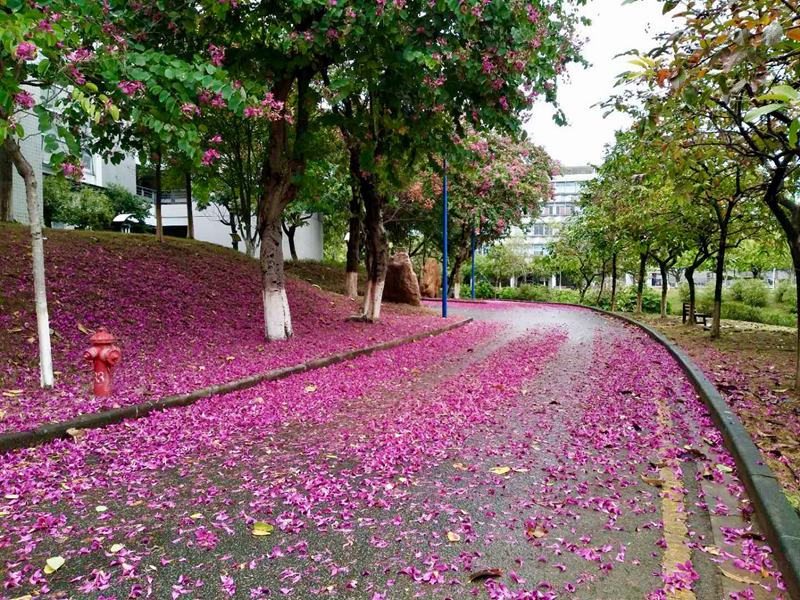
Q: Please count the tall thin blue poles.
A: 2